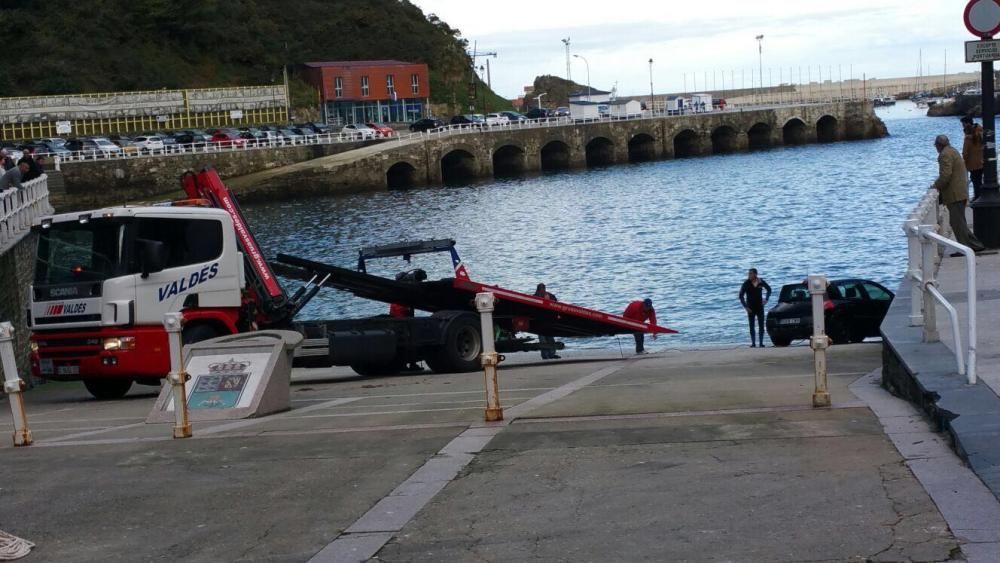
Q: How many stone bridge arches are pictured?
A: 11